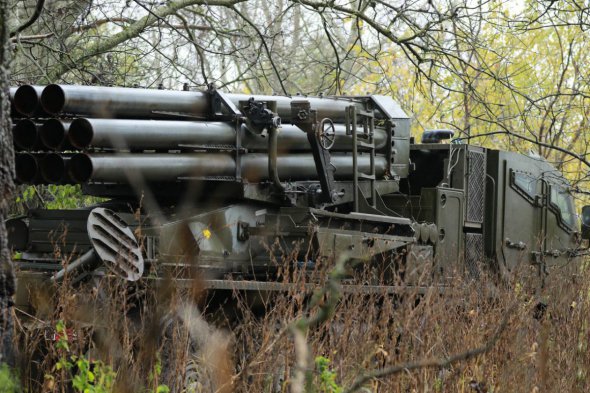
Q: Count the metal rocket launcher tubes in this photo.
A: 8